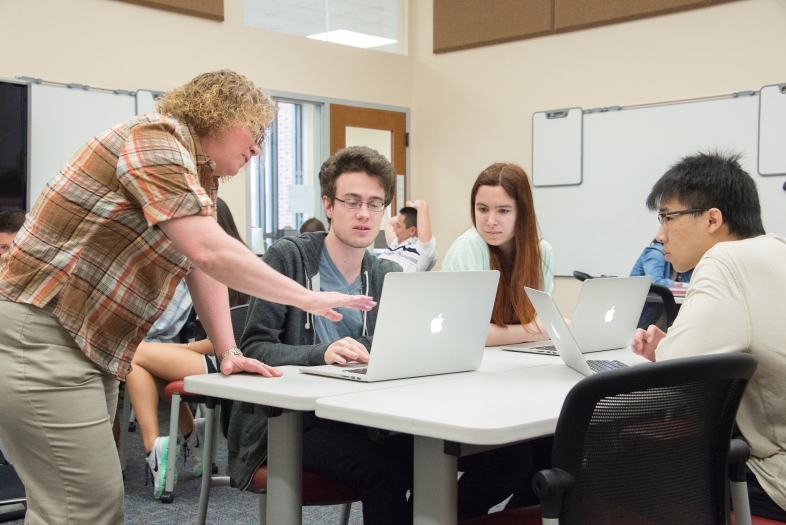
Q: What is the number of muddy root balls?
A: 0